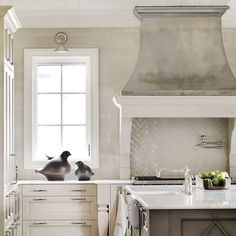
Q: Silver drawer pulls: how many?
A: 6